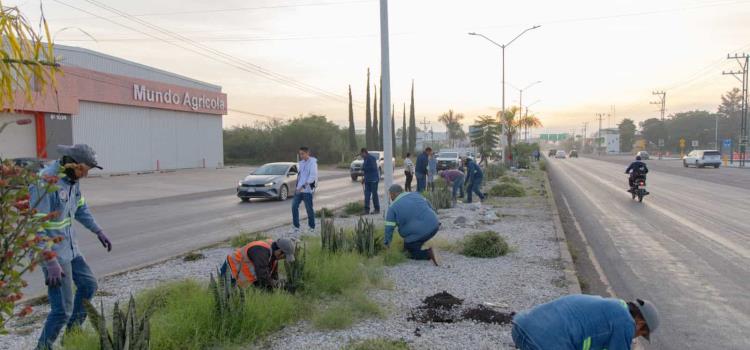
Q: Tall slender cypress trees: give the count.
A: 7